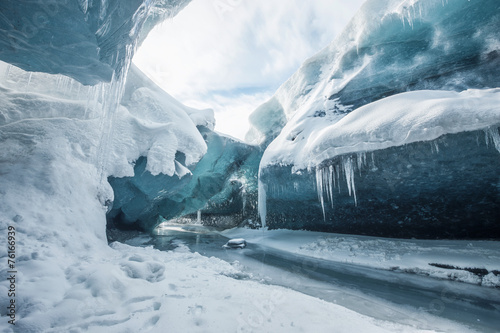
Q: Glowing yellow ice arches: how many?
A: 0